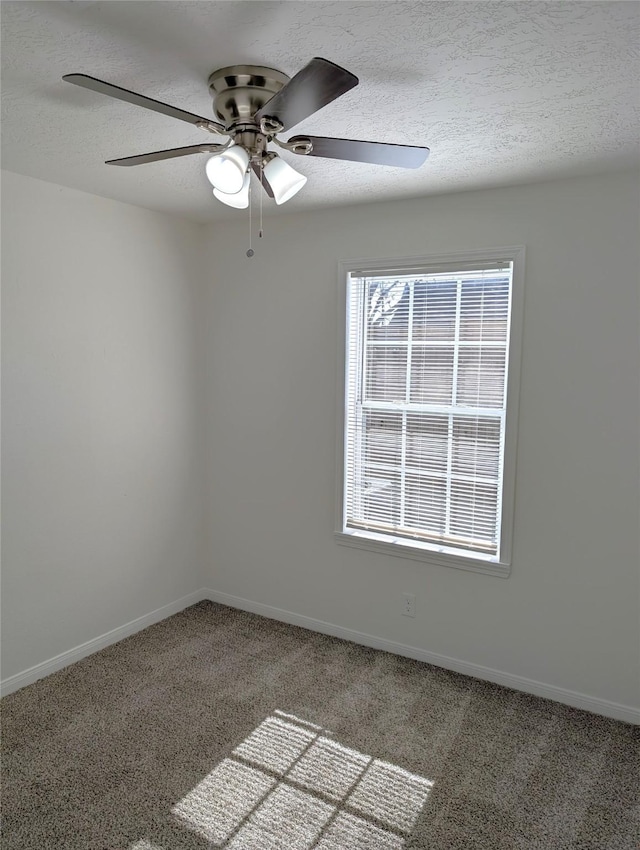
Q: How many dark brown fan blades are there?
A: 5